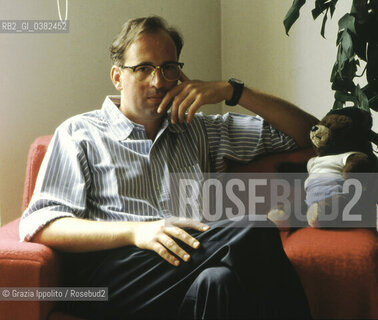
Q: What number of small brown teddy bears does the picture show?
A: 1